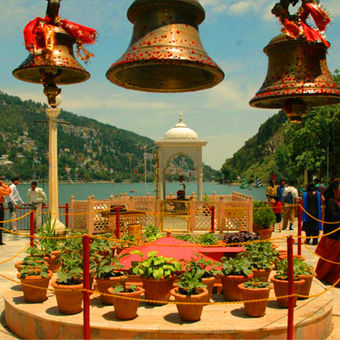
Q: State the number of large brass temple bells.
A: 3